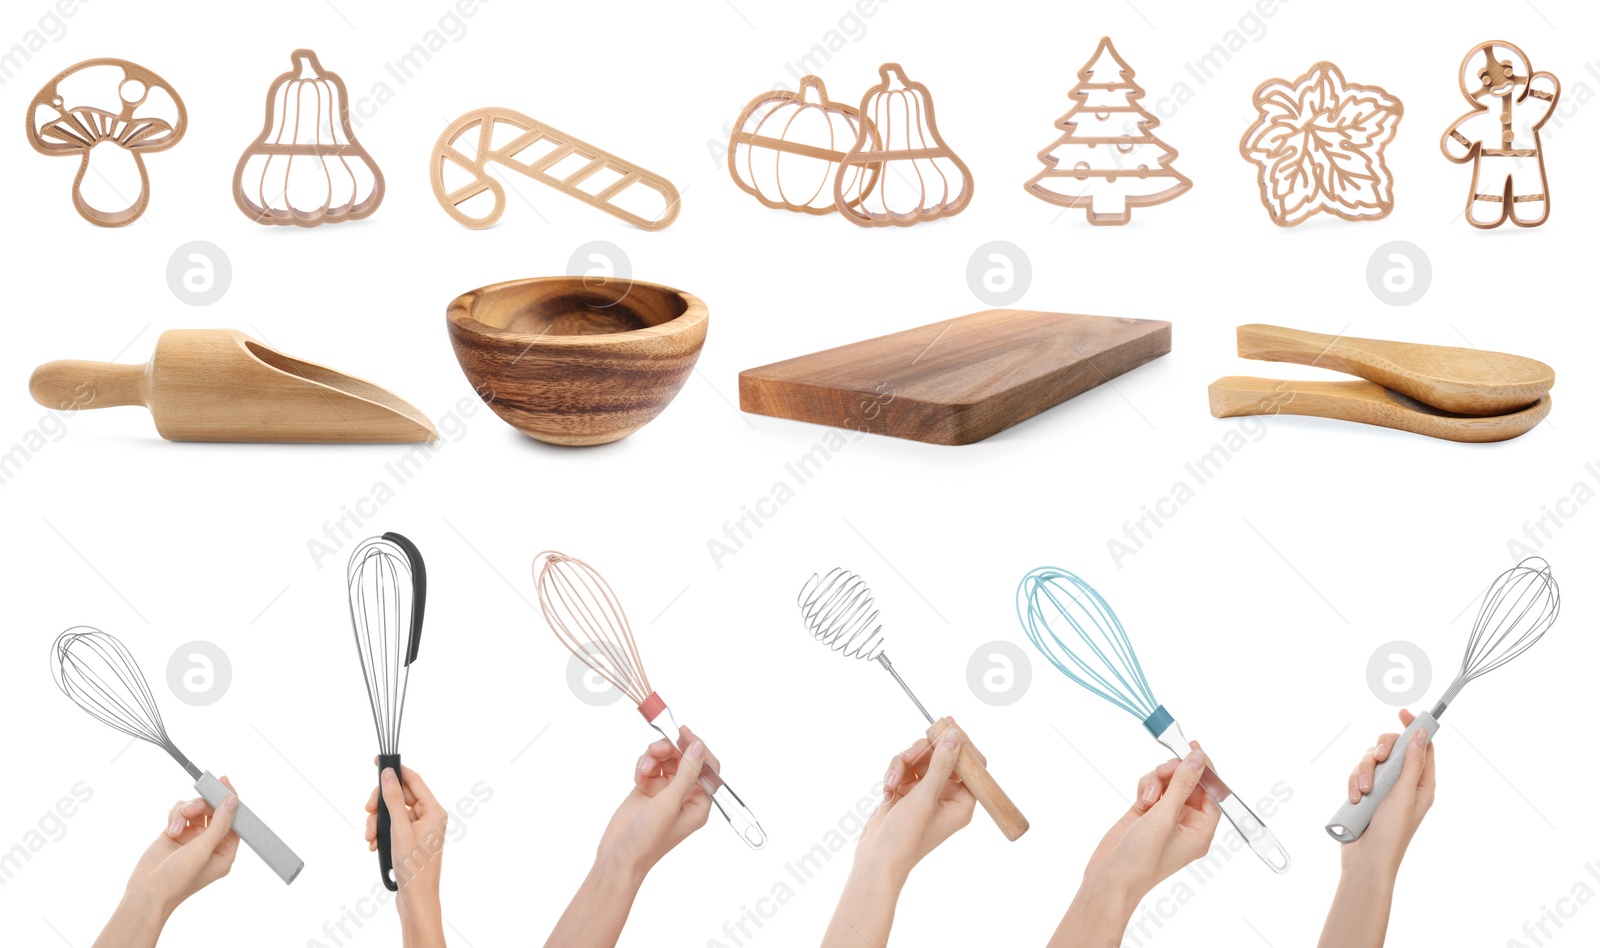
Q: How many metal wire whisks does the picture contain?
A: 4